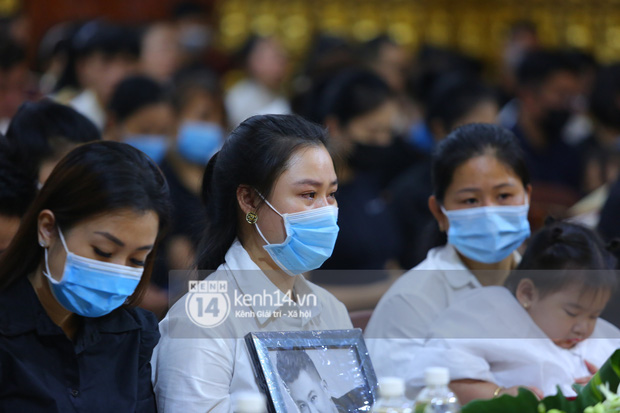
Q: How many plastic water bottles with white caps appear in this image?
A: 3